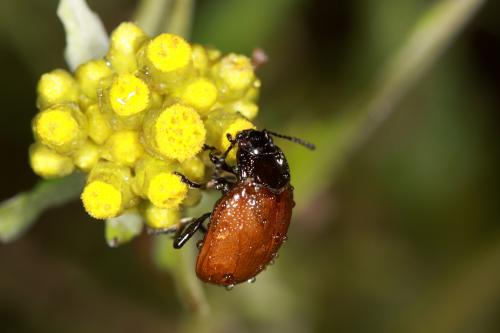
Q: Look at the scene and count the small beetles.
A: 1